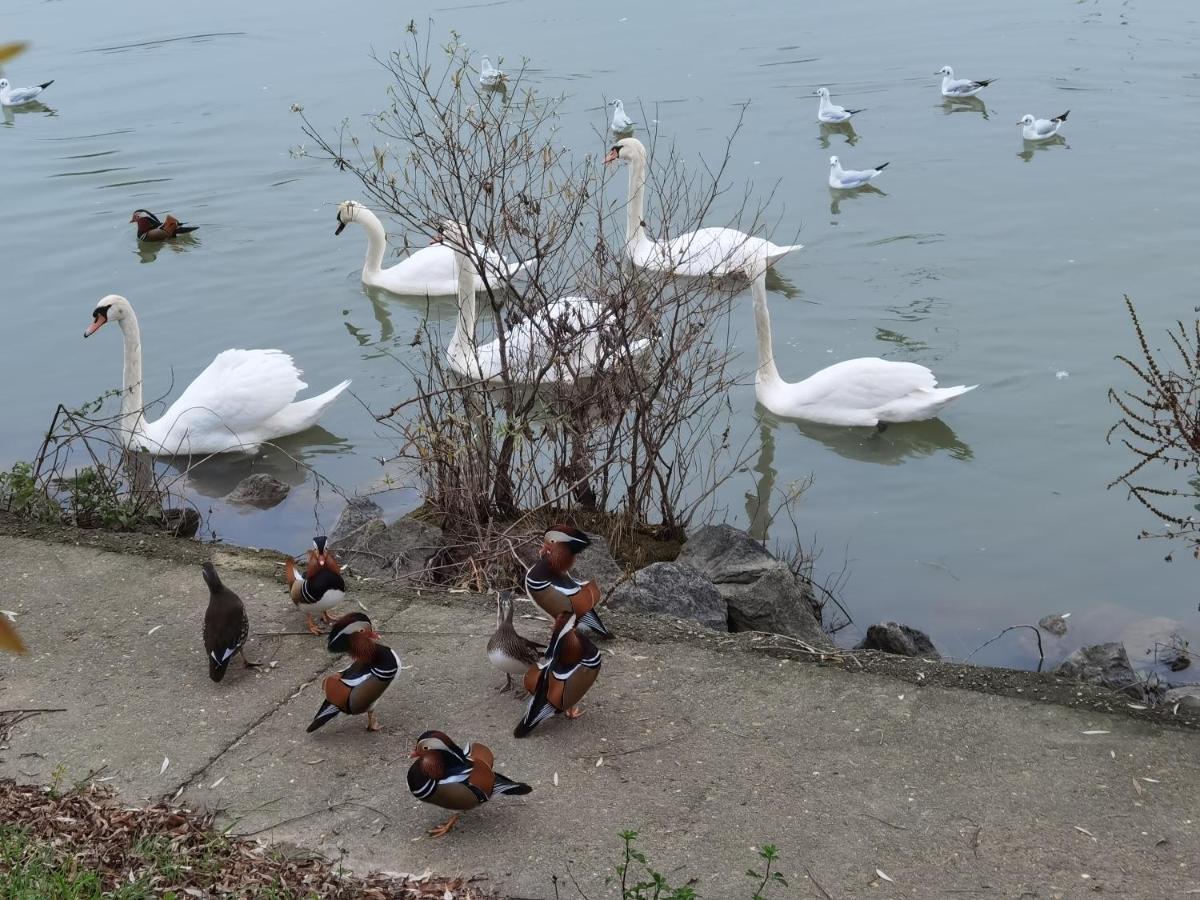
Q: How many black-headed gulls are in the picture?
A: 7